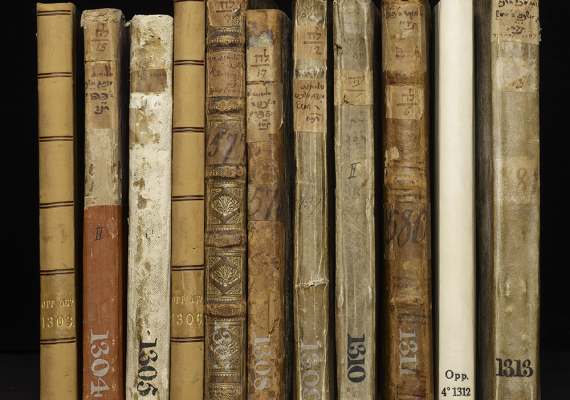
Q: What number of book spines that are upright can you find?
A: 11